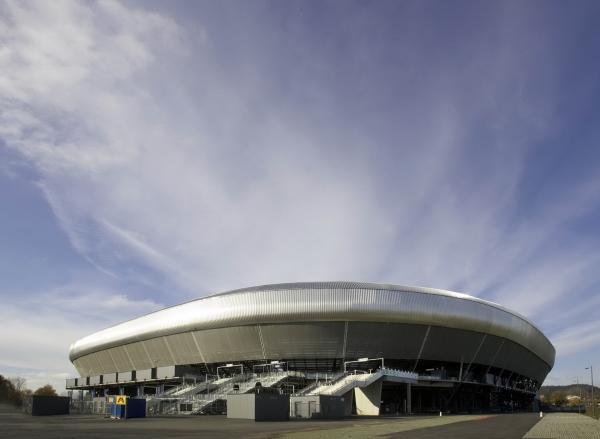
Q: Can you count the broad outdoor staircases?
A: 3